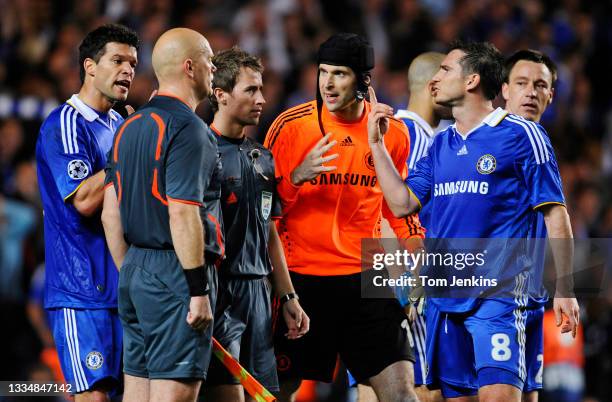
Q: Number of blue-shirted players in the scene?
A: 4